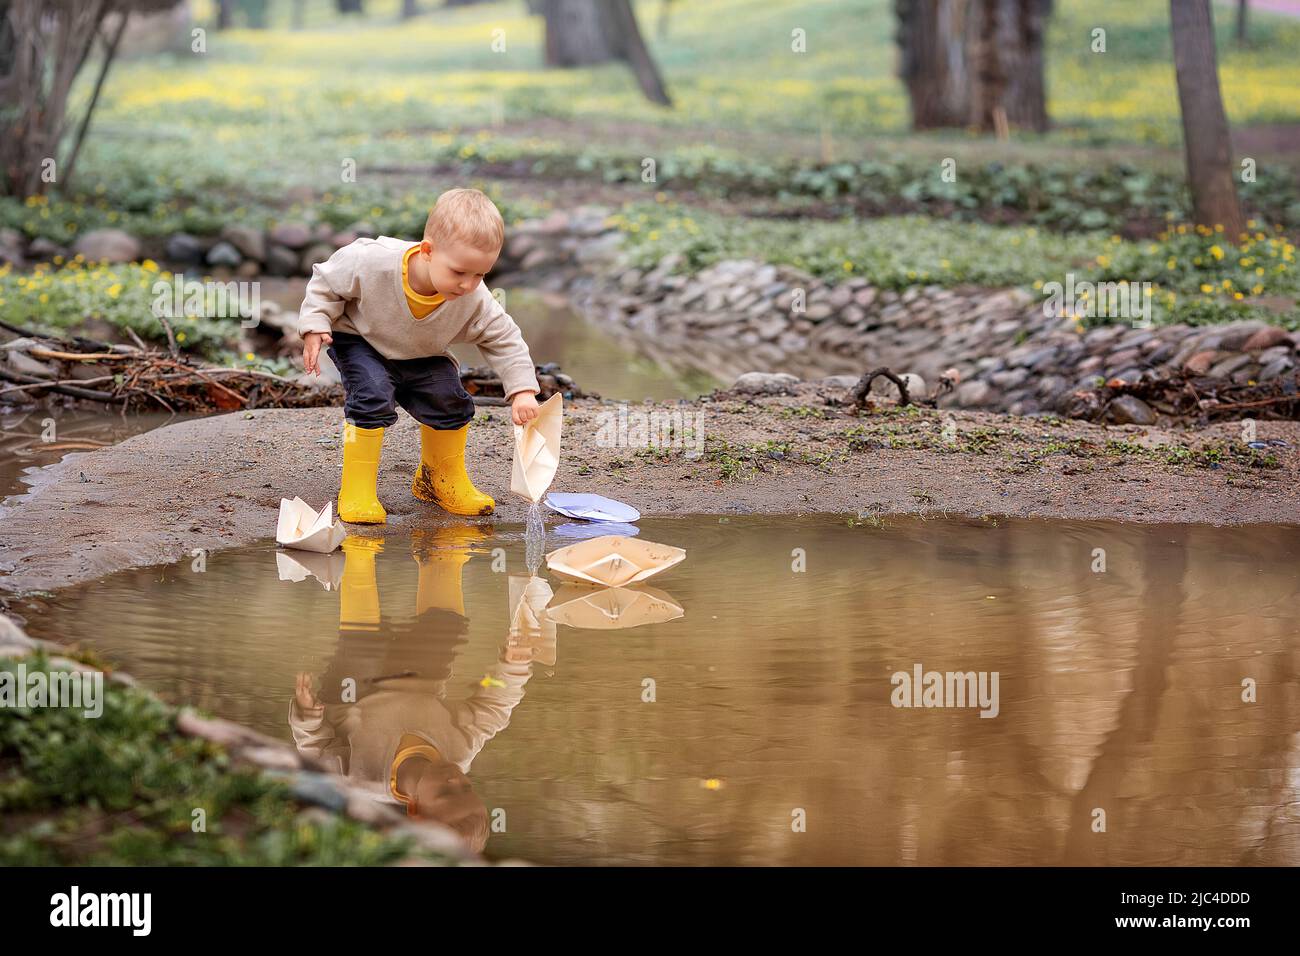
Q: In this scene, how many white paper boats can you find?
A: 3